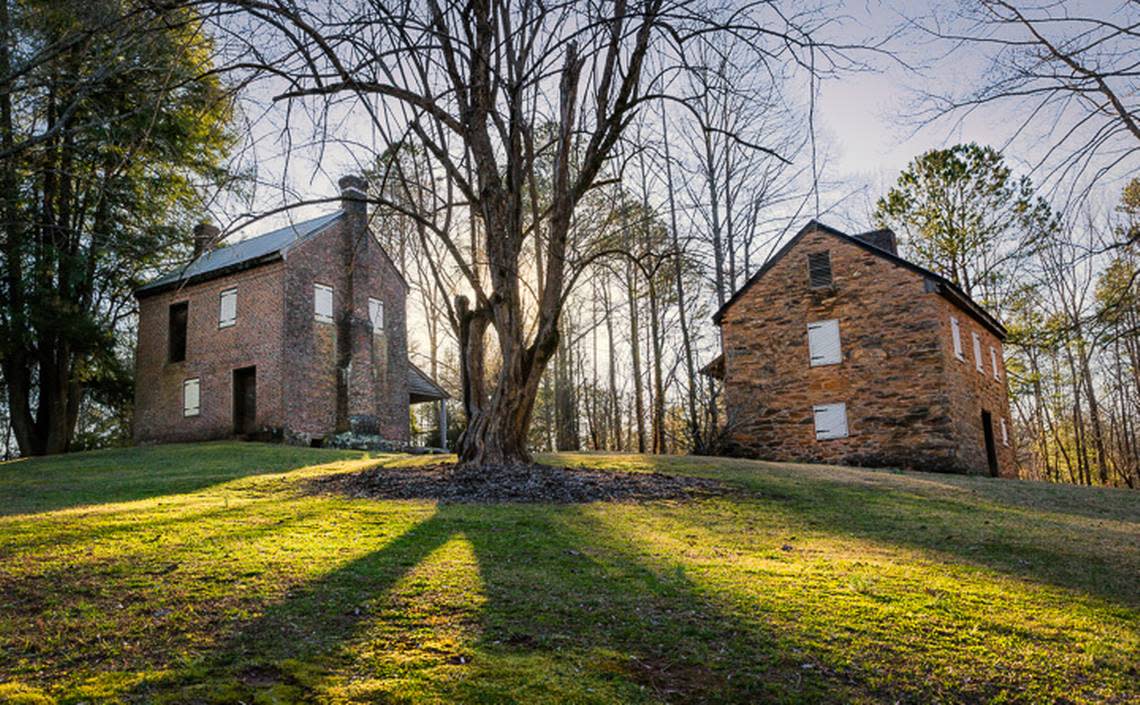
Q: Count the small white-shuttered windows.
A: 10